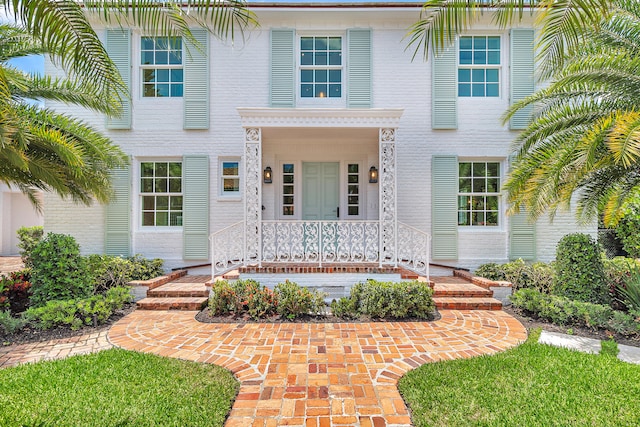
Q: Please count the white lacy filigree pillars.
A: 2